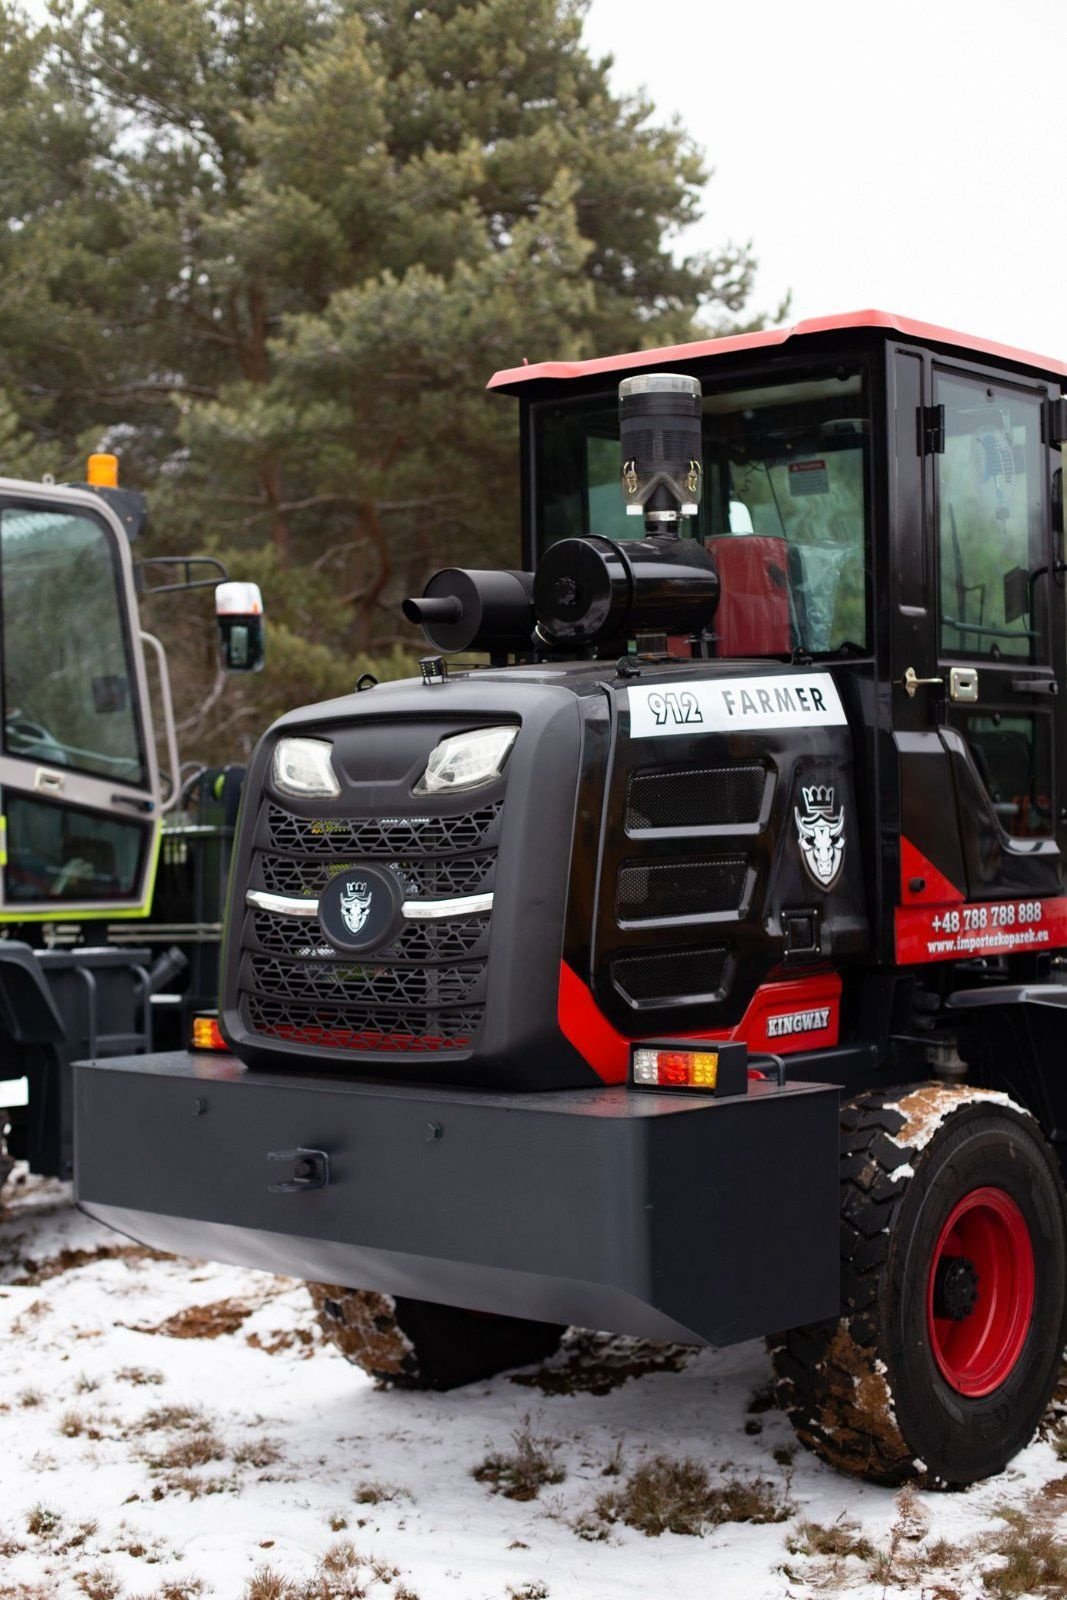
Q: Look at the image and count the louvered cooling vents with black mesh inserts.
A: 3